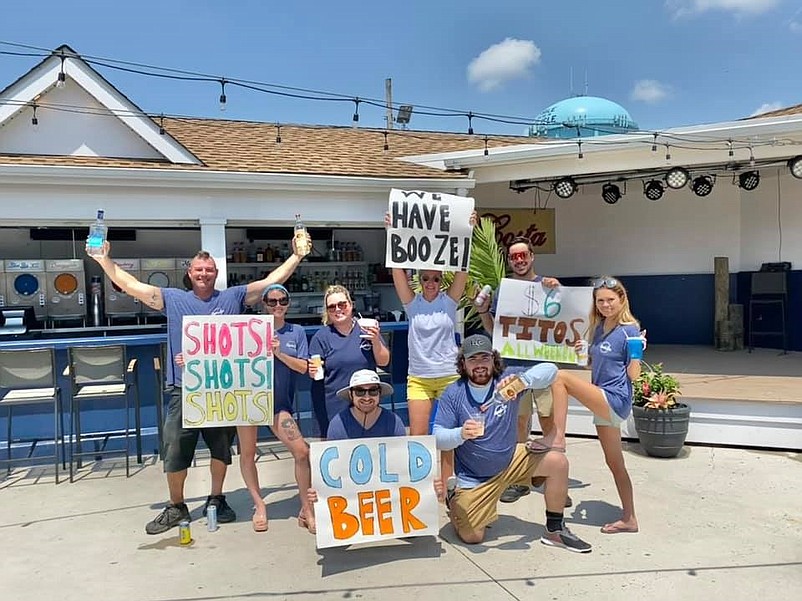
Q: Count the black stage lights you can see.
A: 7